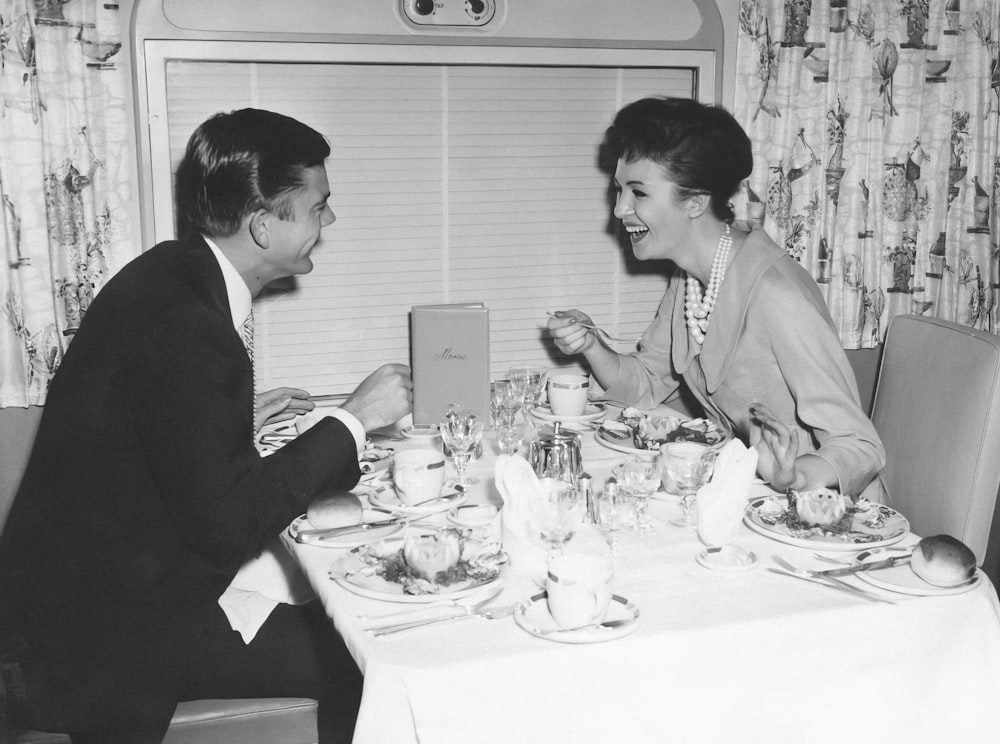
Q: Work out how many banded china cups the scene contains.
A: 3